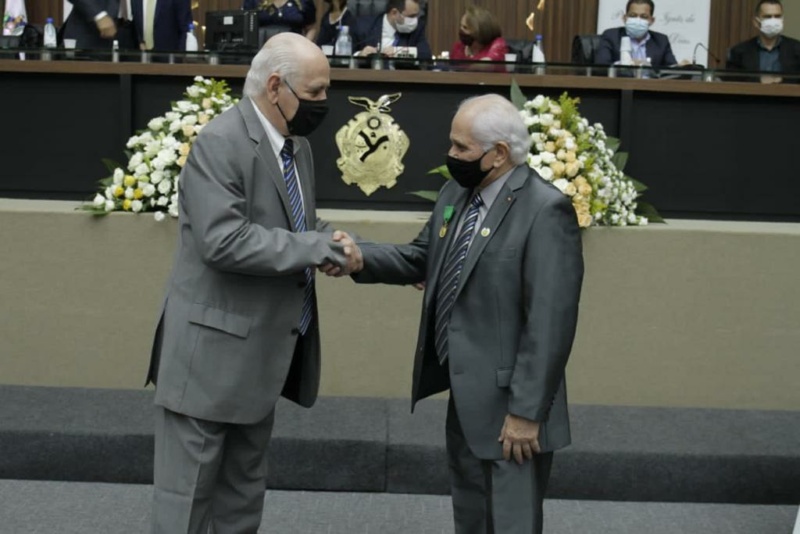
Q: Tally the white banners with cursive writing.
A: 1